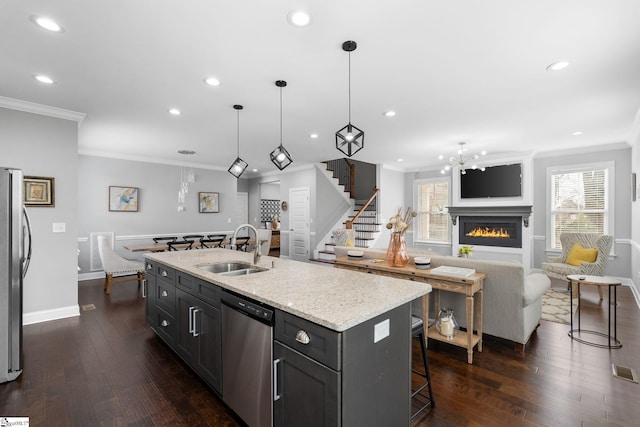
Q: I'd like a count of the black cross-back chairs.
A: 6